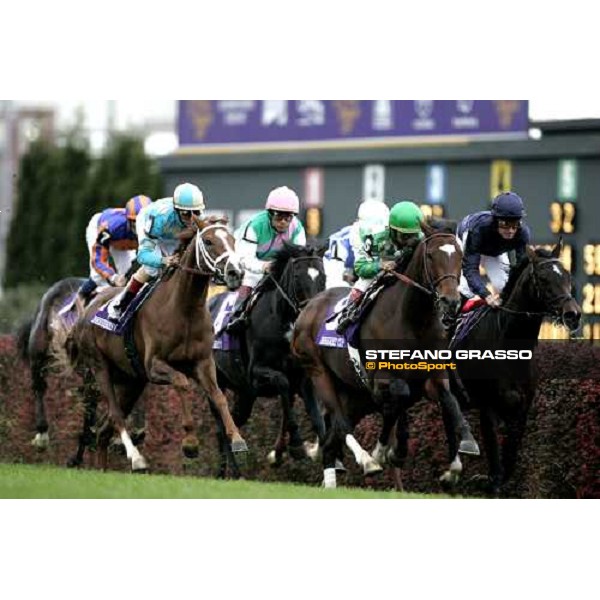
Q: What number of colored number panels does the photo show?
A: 5